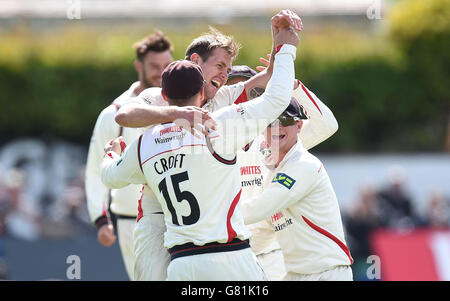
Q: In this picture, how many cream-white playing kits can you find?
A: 5